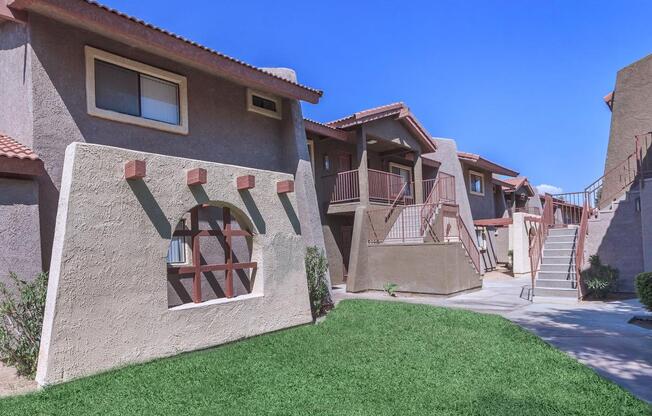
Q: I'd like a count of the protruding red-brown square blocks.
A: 4